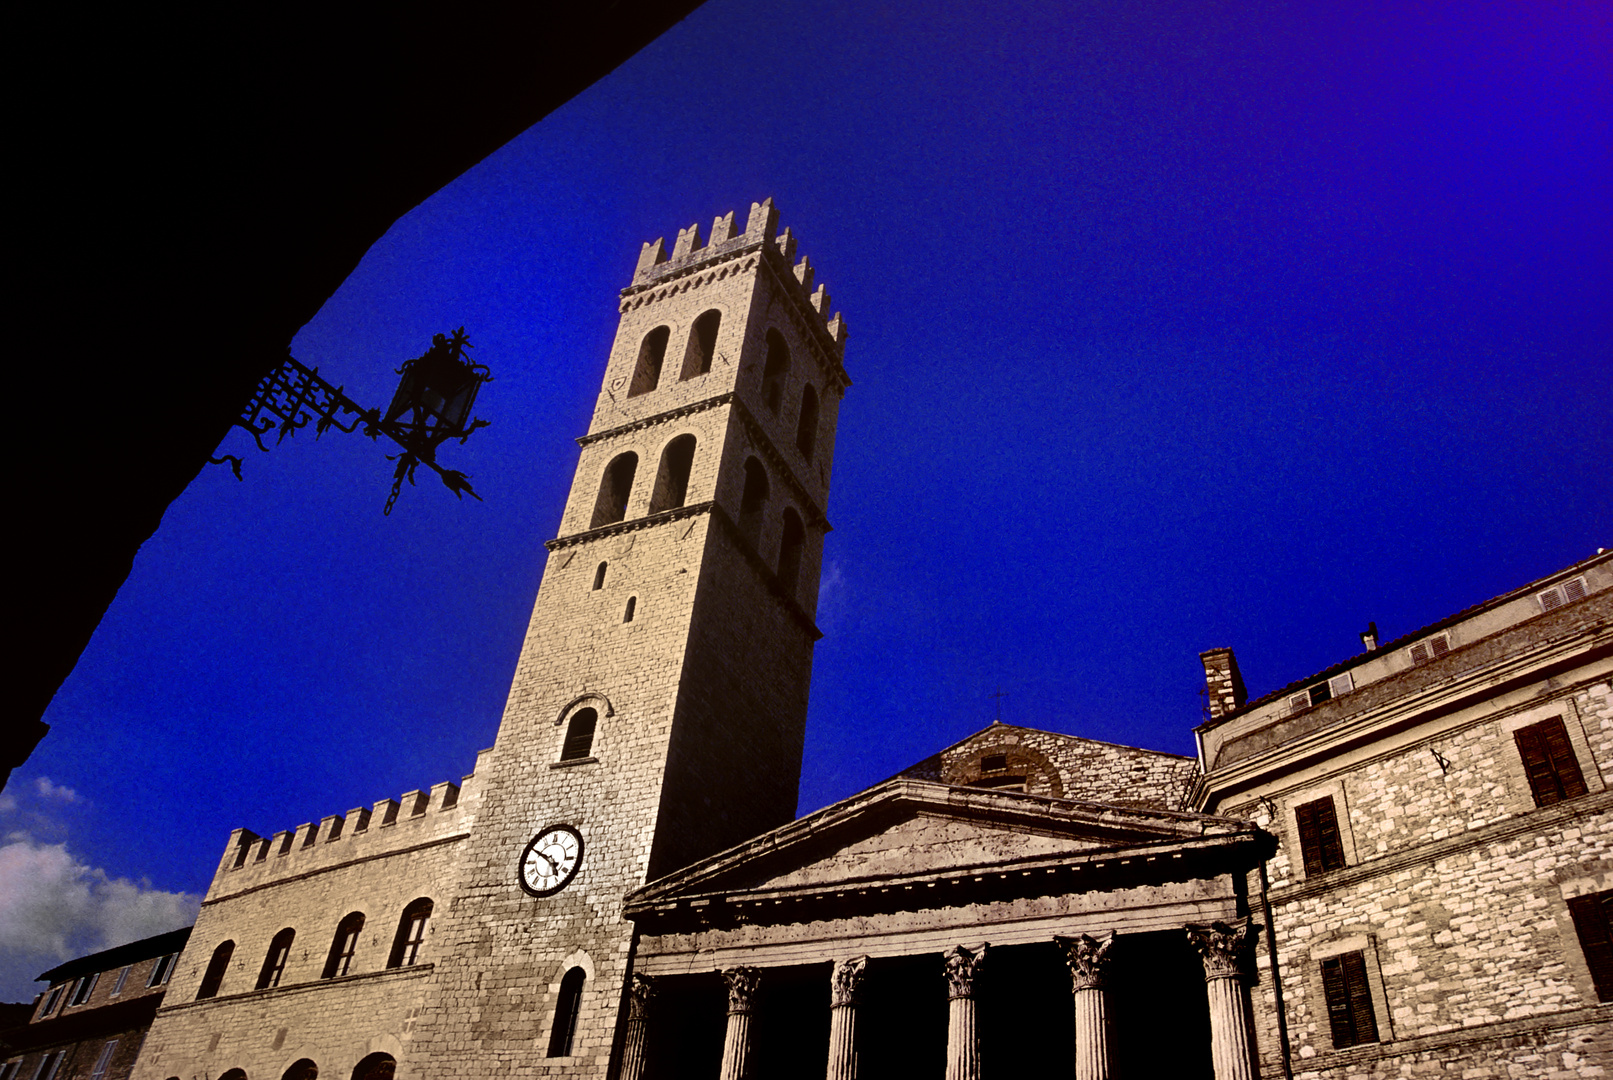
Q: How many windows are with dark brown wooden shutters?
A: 4